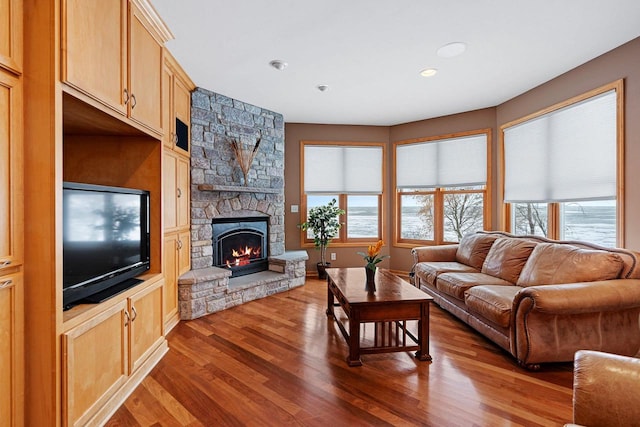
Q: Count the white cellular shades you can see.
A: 3